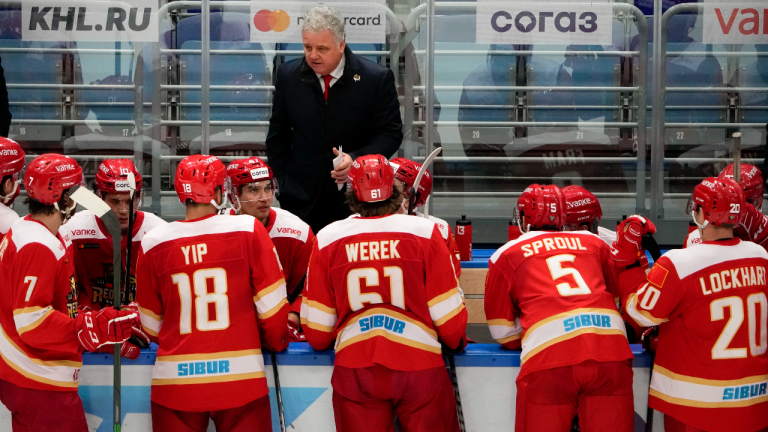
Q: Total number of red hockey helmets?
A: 11